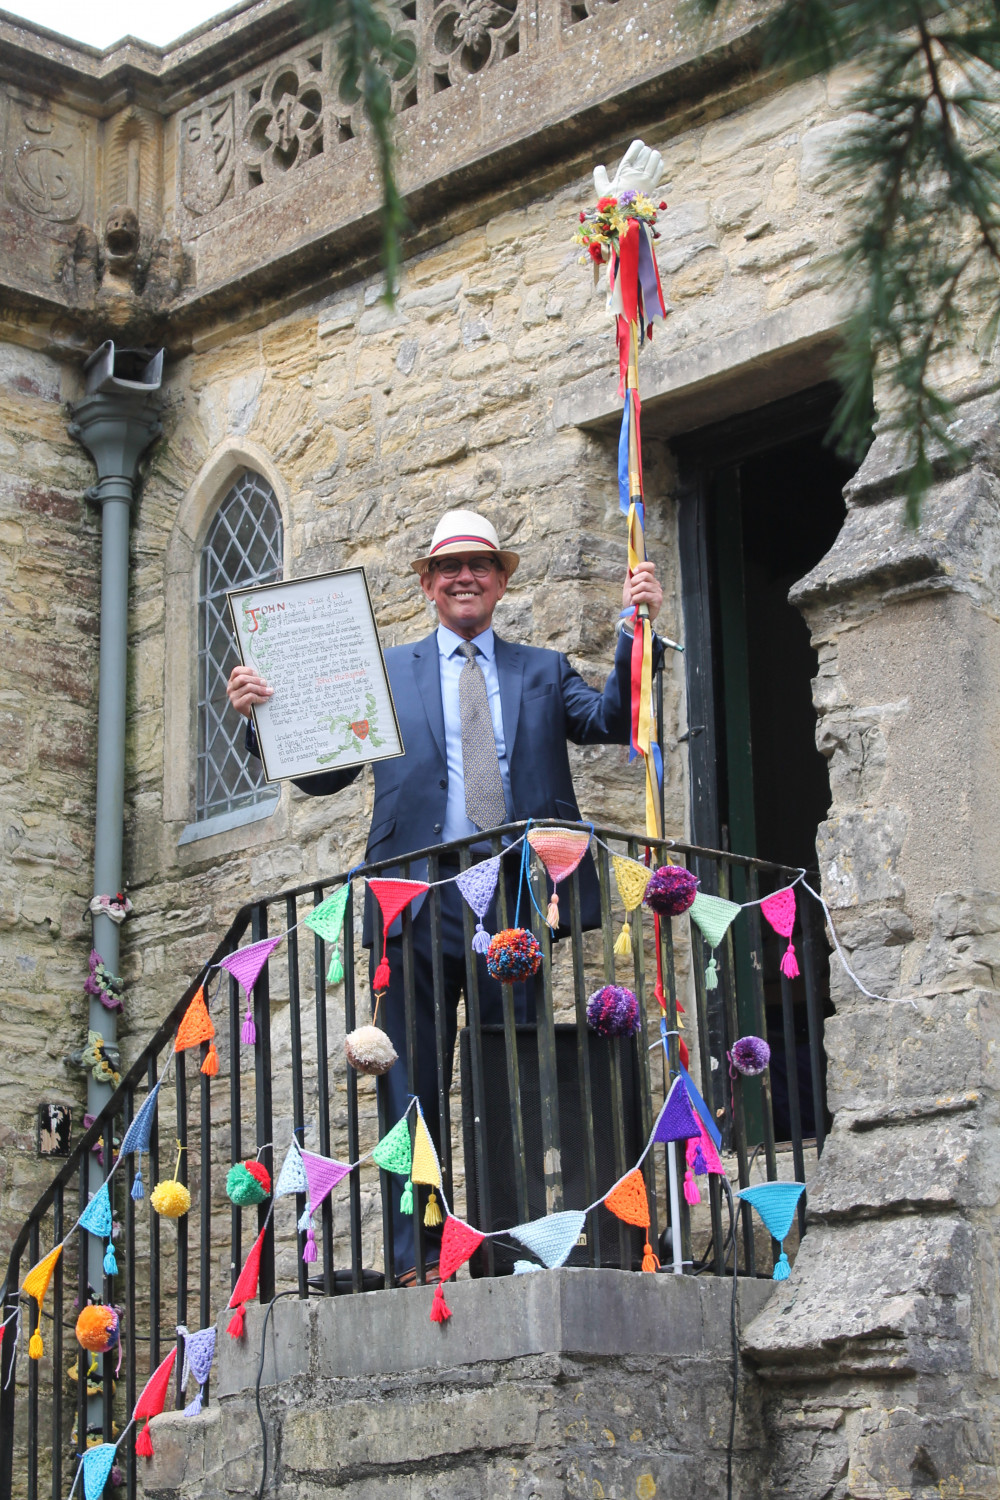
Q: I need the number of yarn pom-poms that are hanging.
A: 8